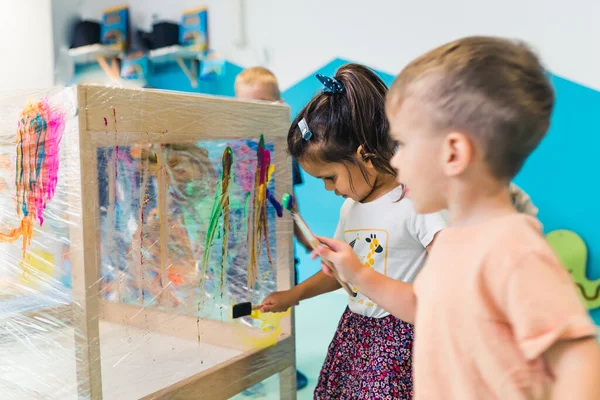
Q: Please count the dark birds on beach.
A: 0